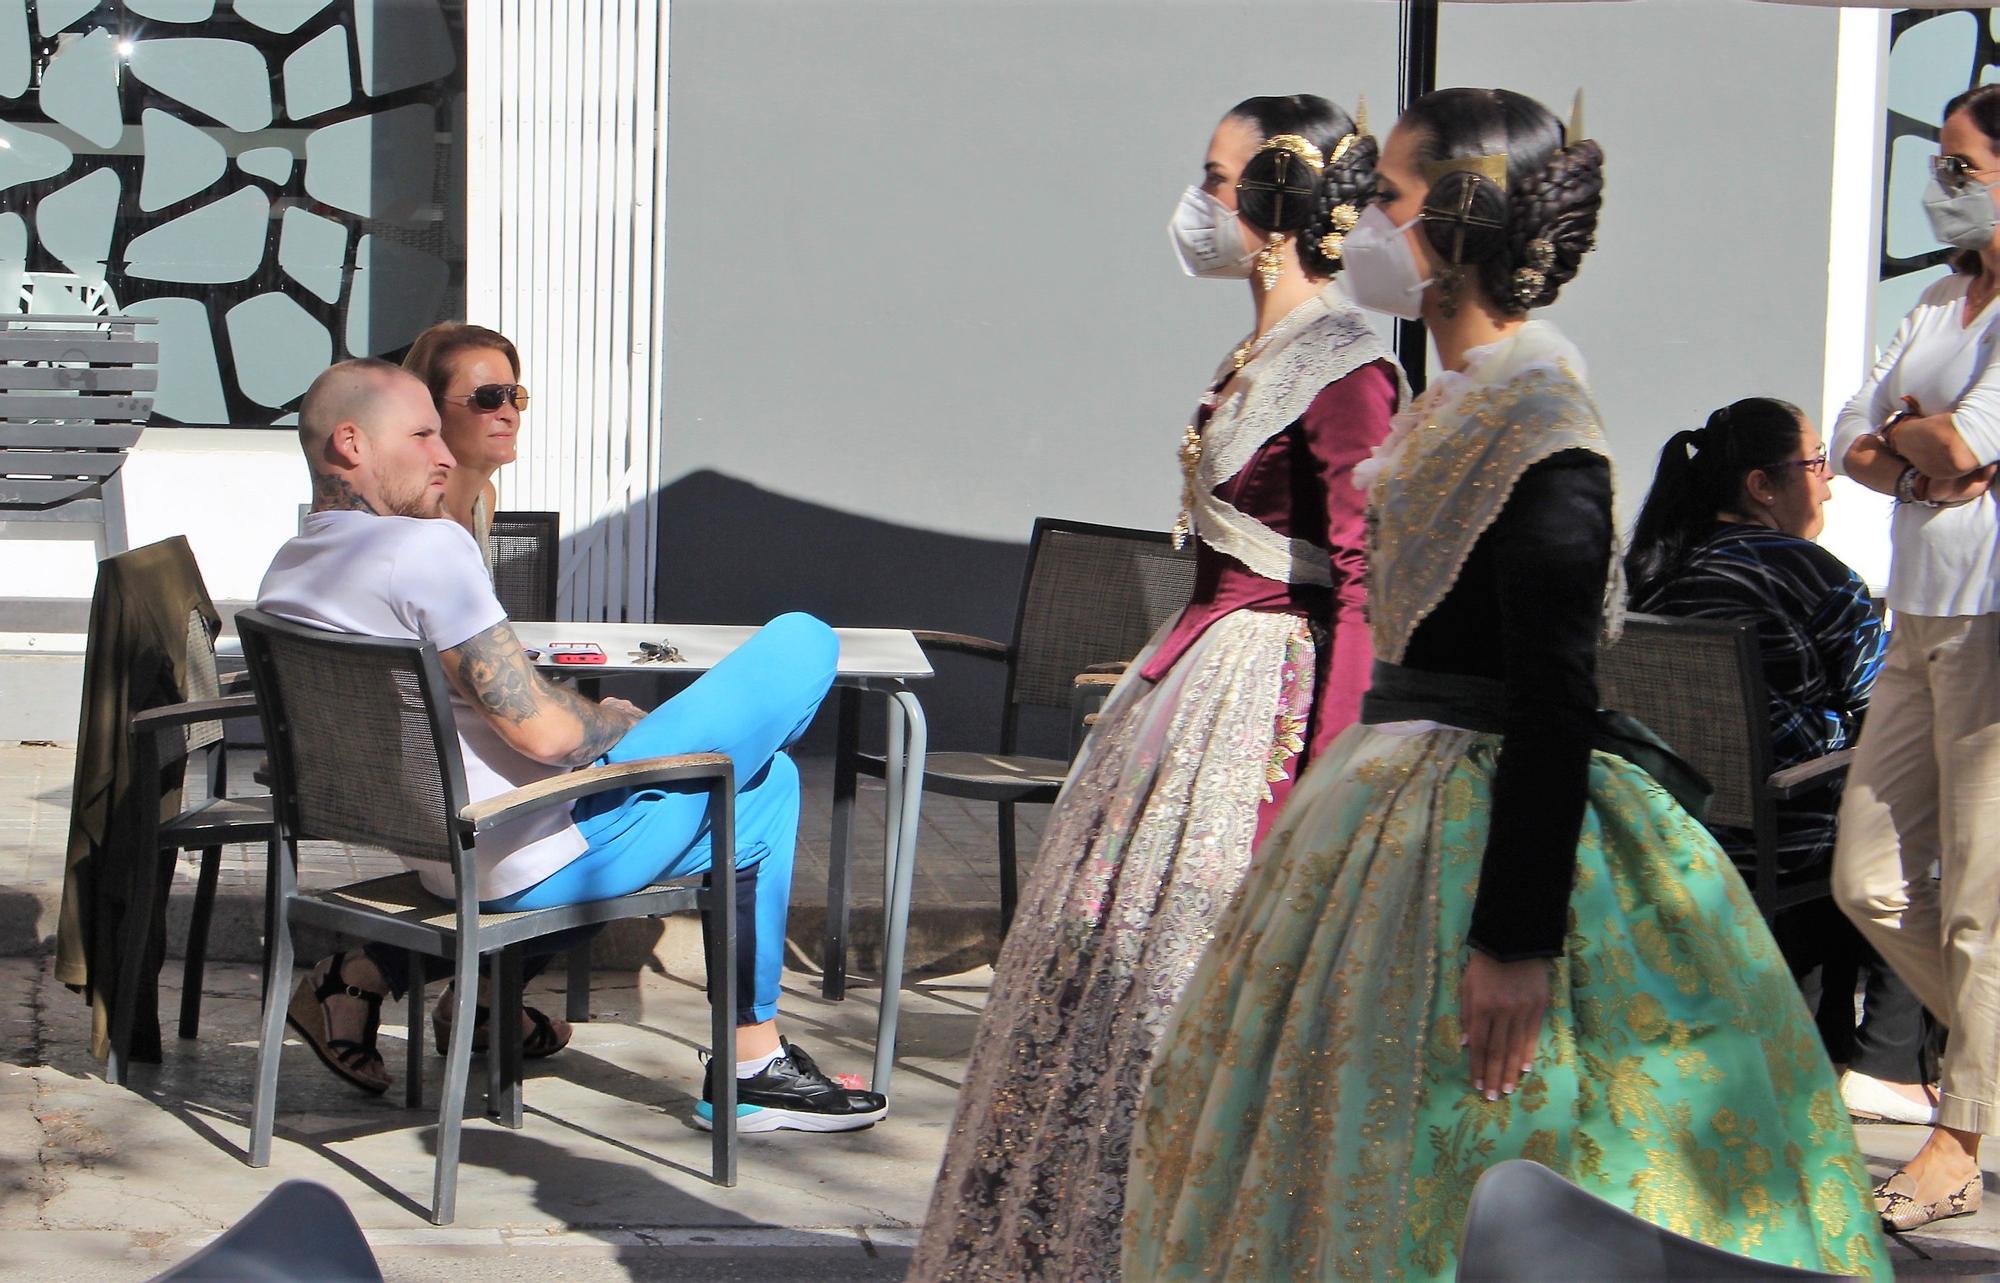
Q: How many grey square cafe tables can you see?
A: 1